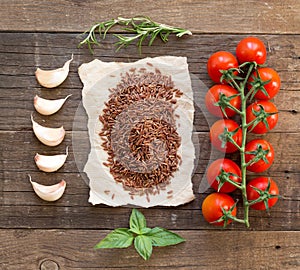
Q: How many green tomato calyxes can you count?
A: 10